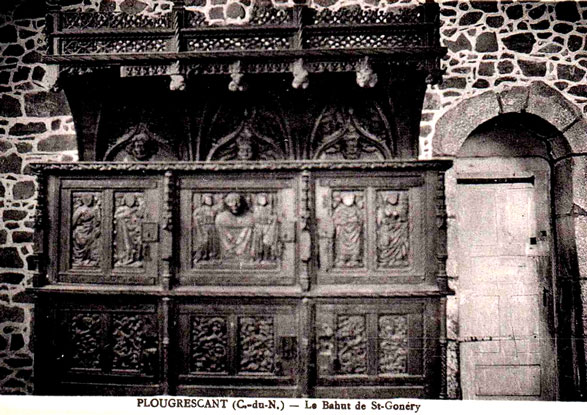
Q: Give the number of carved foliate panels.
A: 6